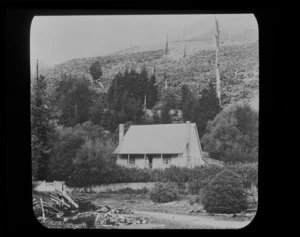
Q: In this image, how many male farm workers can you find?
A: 0